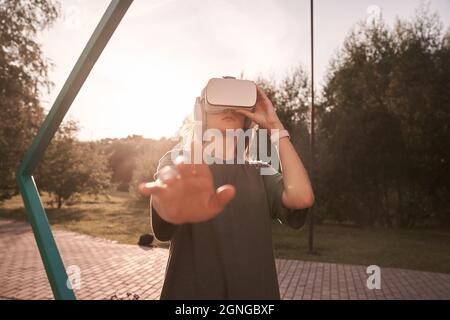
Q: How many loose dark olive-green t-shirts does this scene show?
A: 1